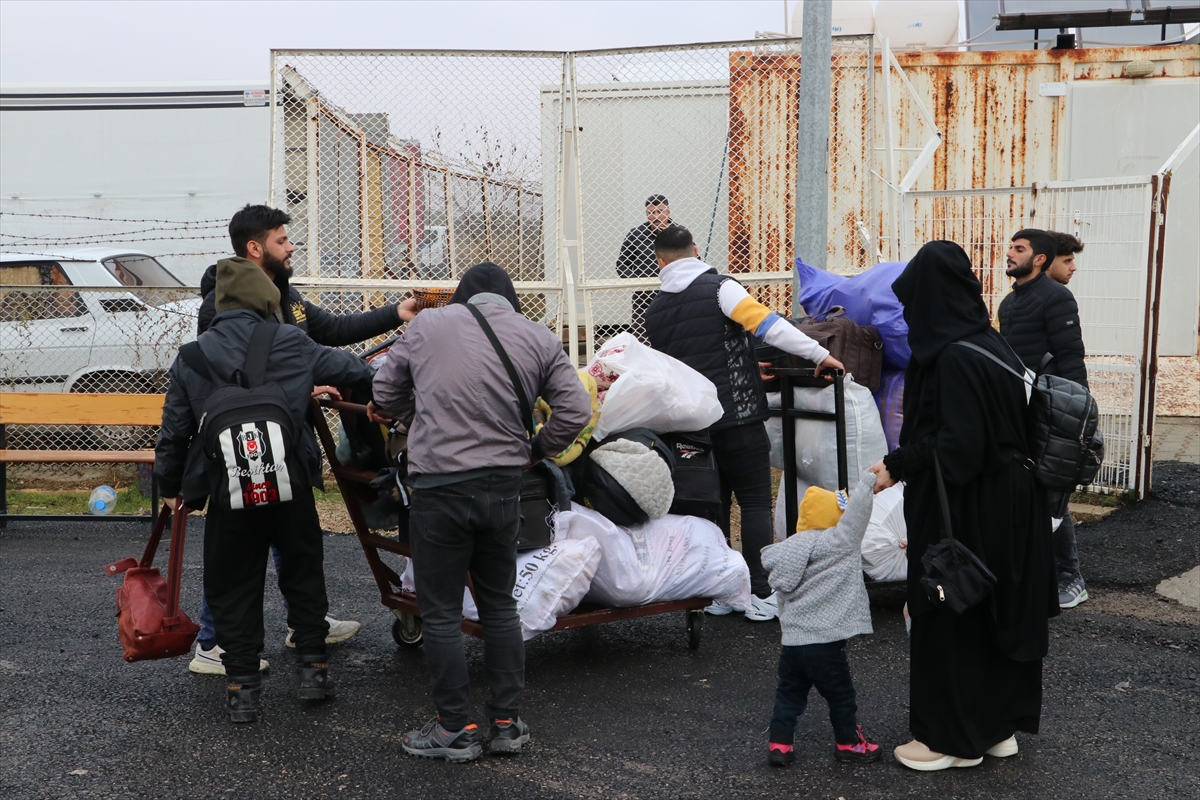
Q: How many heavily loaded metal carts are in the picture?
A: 2